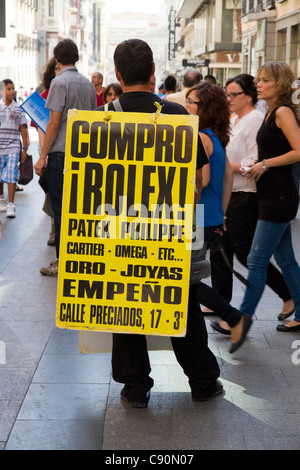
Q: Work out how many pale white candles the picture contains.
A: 0